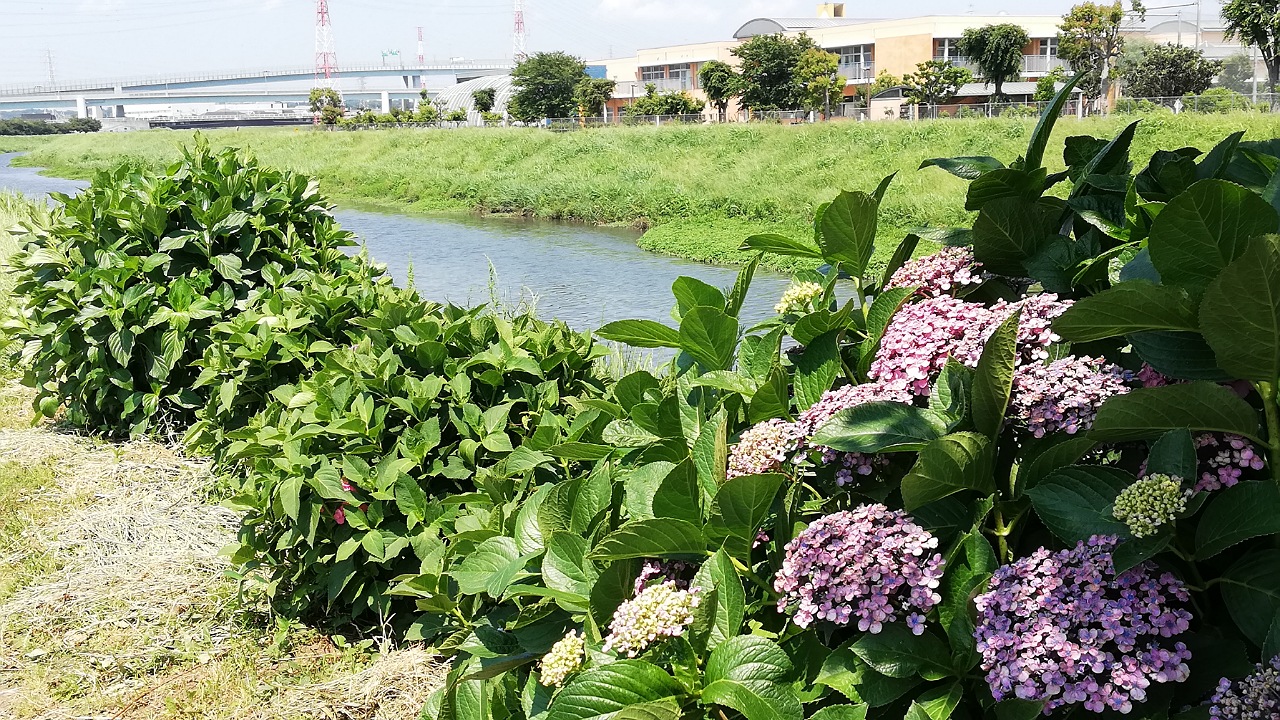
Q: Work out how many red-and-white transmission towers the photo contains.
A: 3